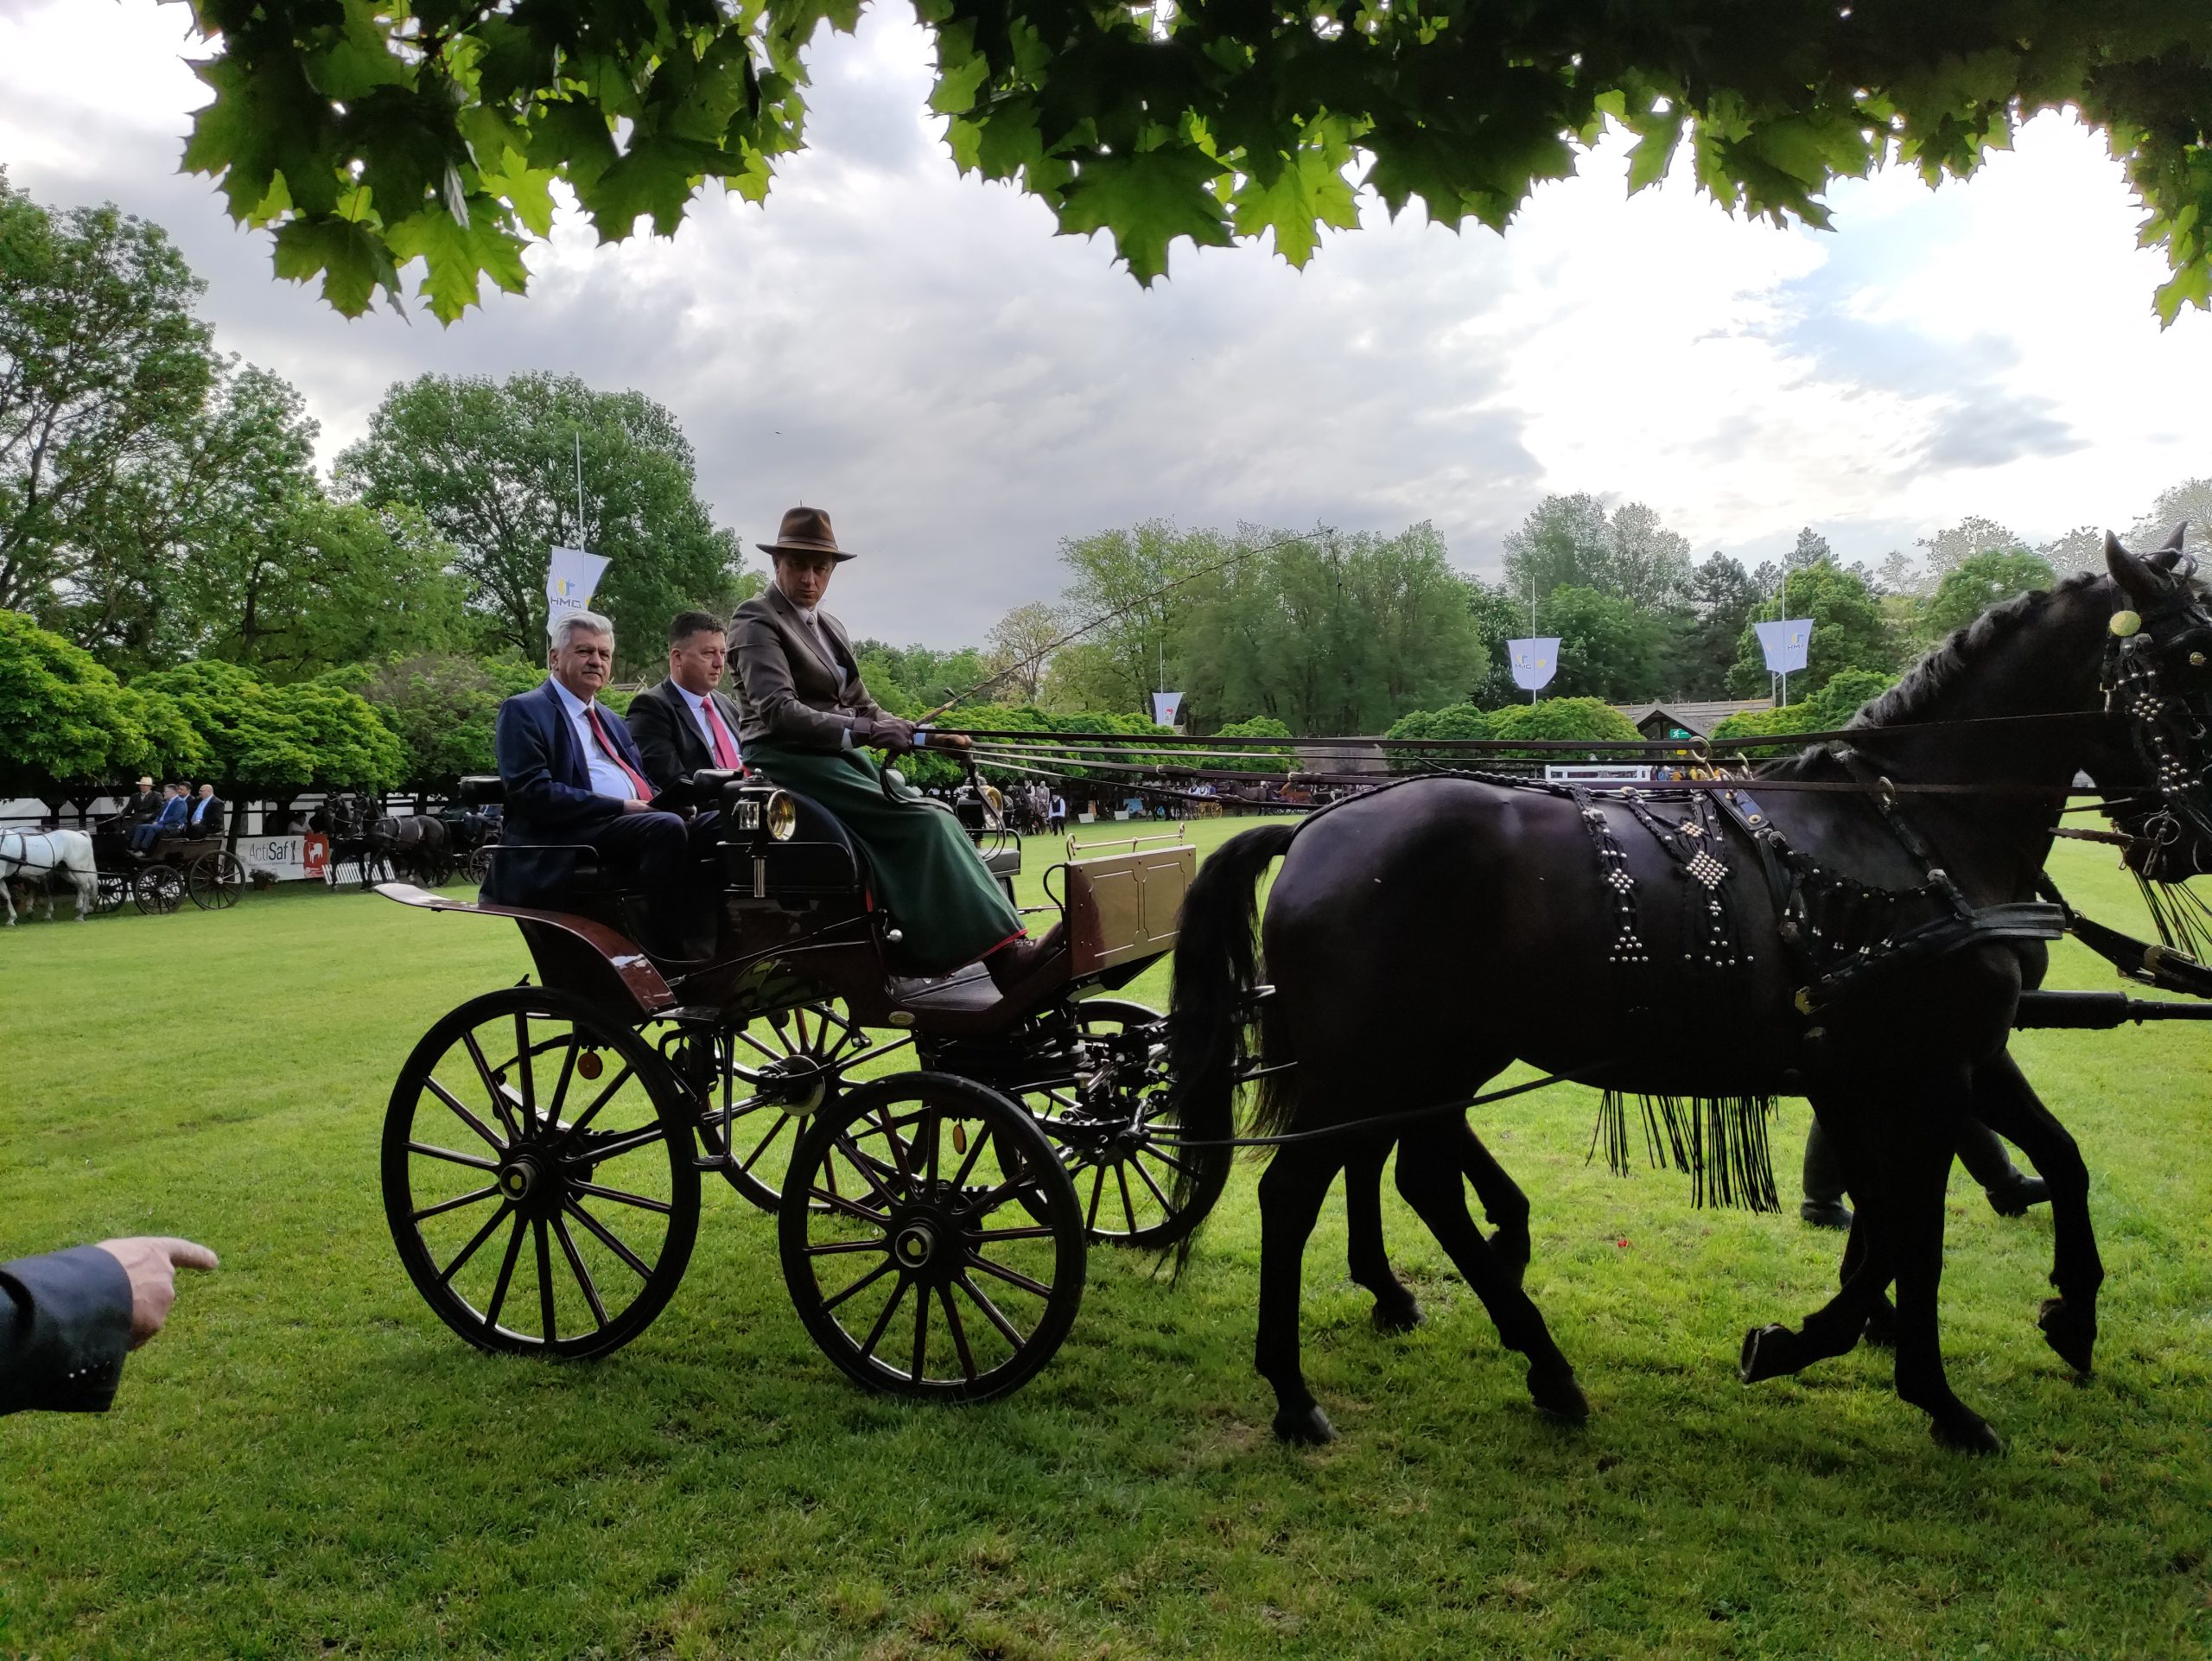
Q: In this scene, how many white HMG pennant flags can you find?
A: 3